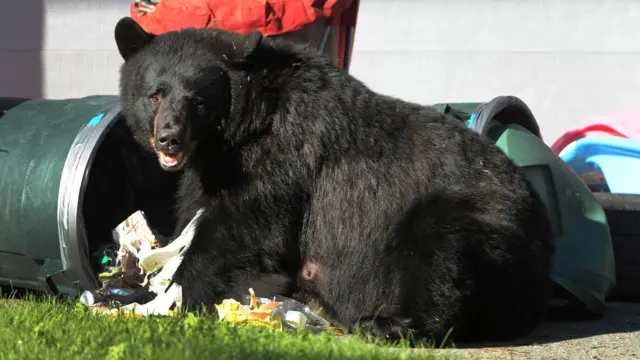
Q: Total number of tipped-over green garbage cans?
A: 2